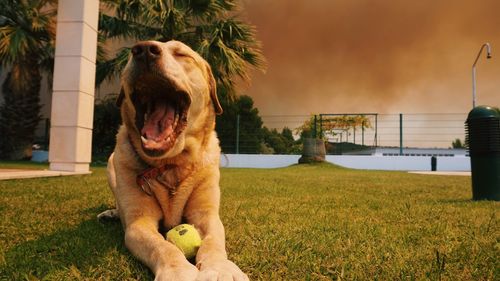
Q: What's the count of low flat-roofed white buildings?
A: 1